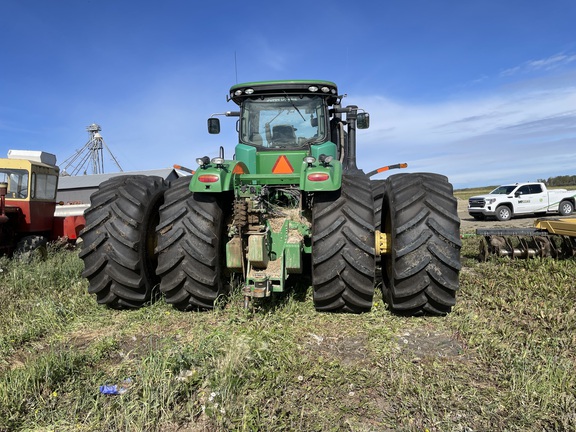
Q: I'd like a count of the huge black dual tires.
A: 4